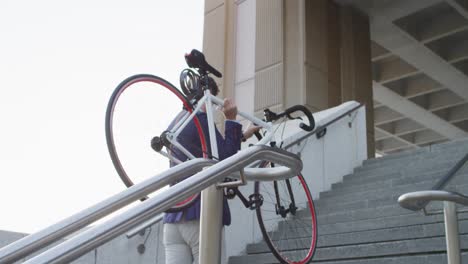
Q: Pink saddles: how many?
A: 0